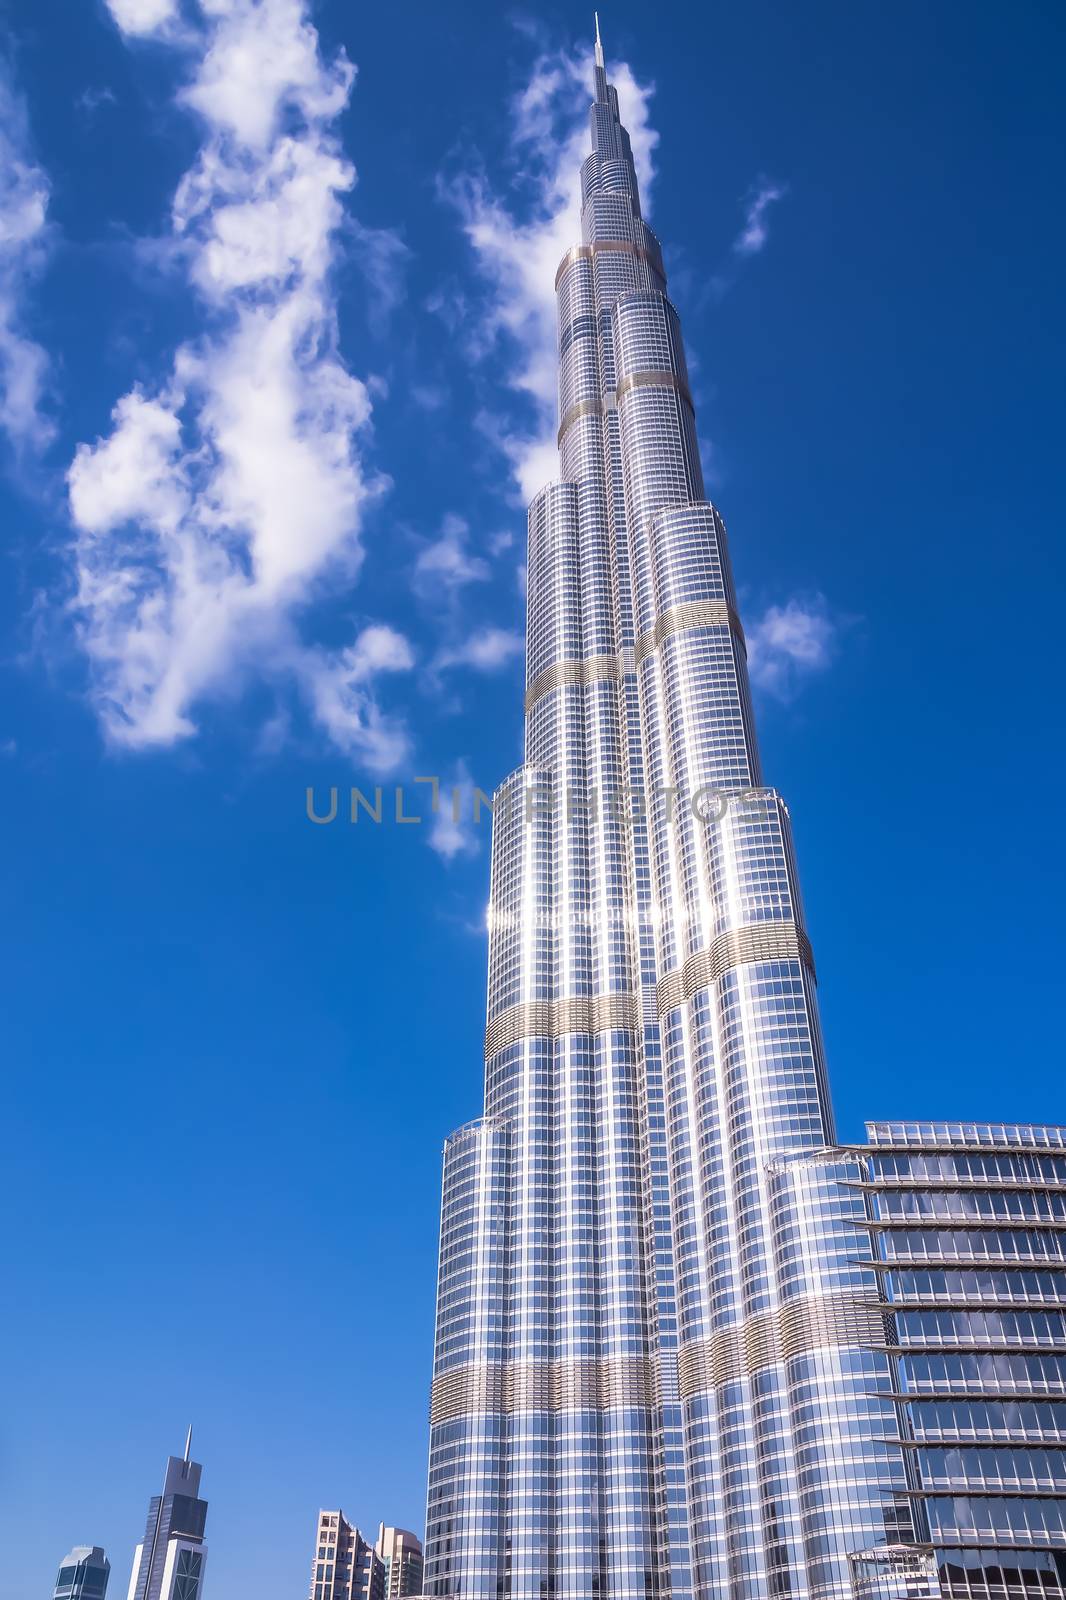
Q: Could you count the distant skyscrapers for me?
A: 4